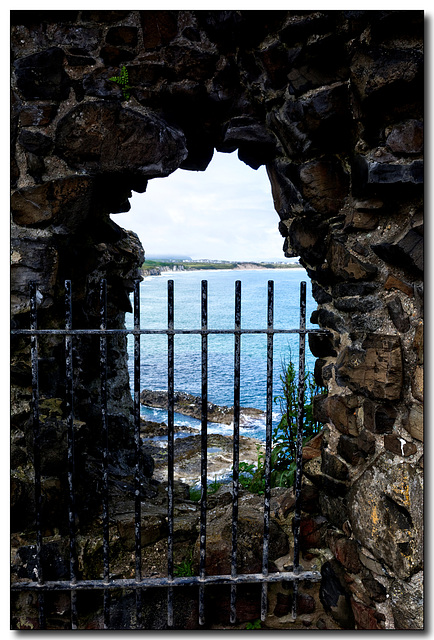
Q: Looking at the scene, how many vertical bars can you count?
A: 9